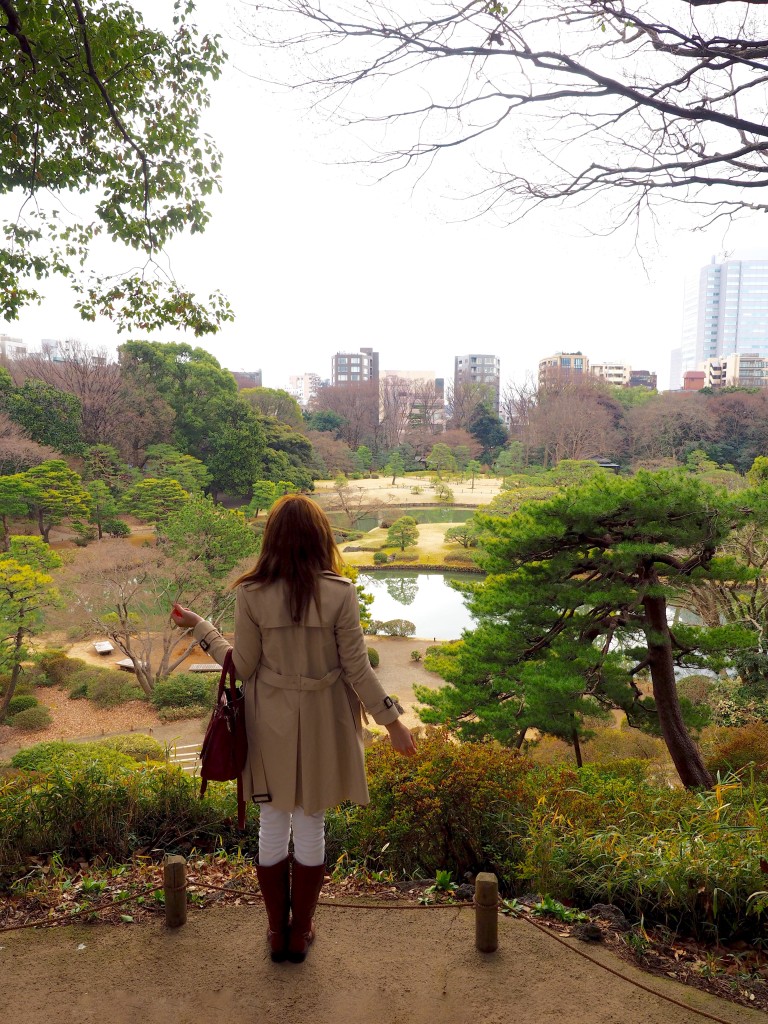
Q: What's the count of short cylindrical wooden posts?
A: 2